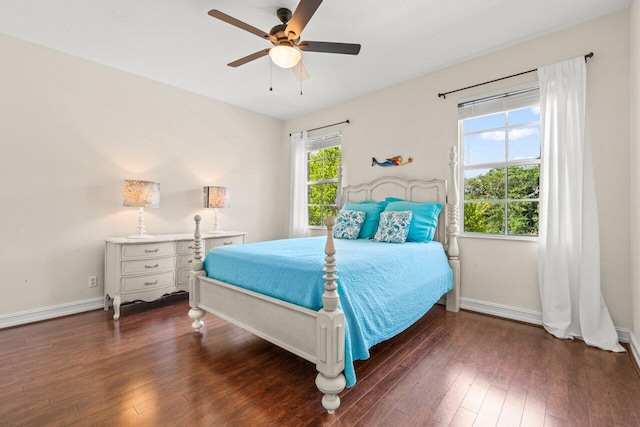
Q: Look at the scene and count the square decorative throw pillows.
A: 2